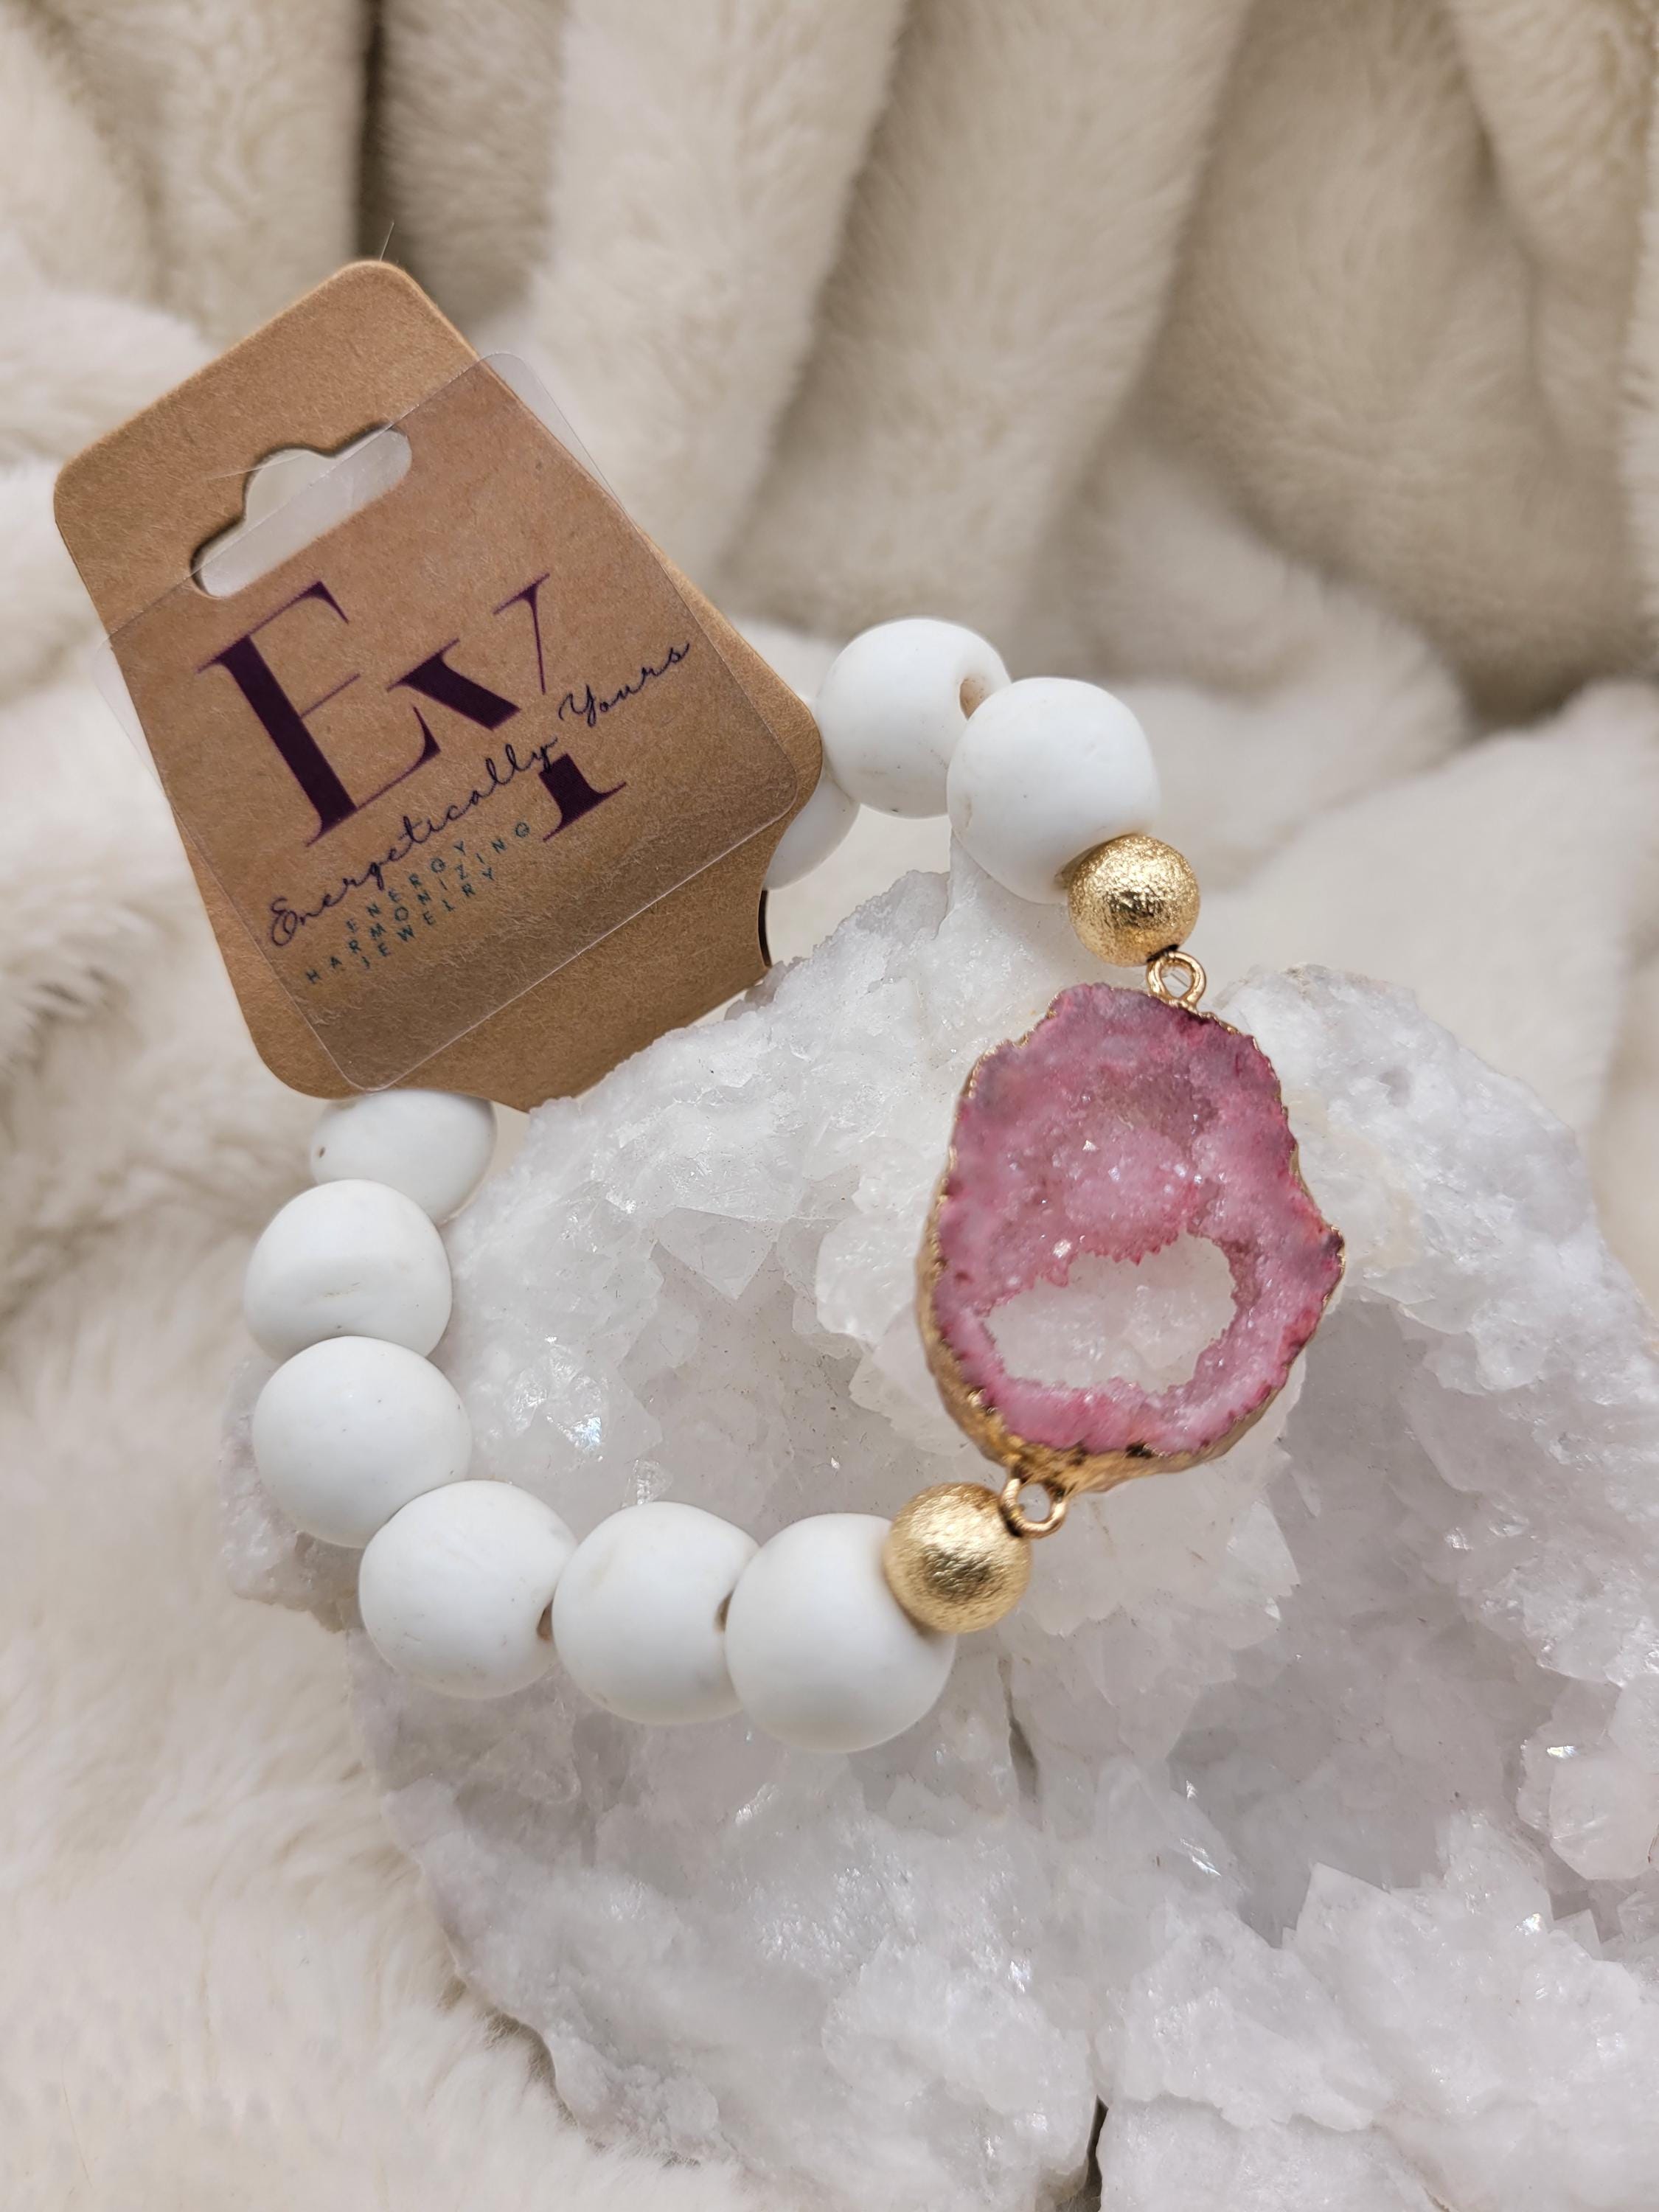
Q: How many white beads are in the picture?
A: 9